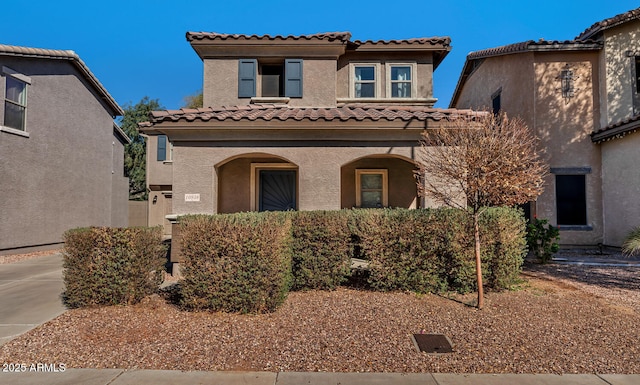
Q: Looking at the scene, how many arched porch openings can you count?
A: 2